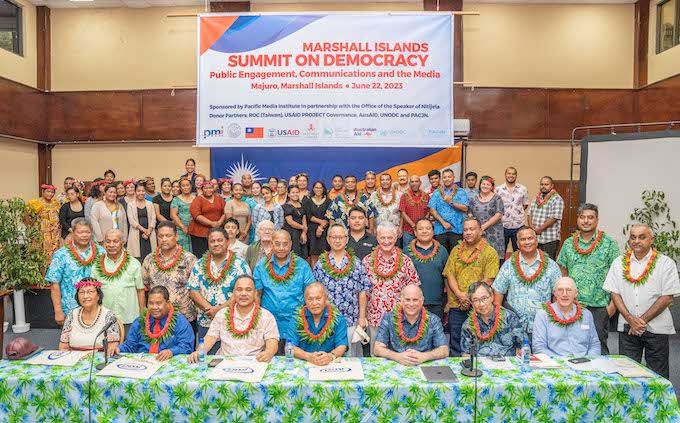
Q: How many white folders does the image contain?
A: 4